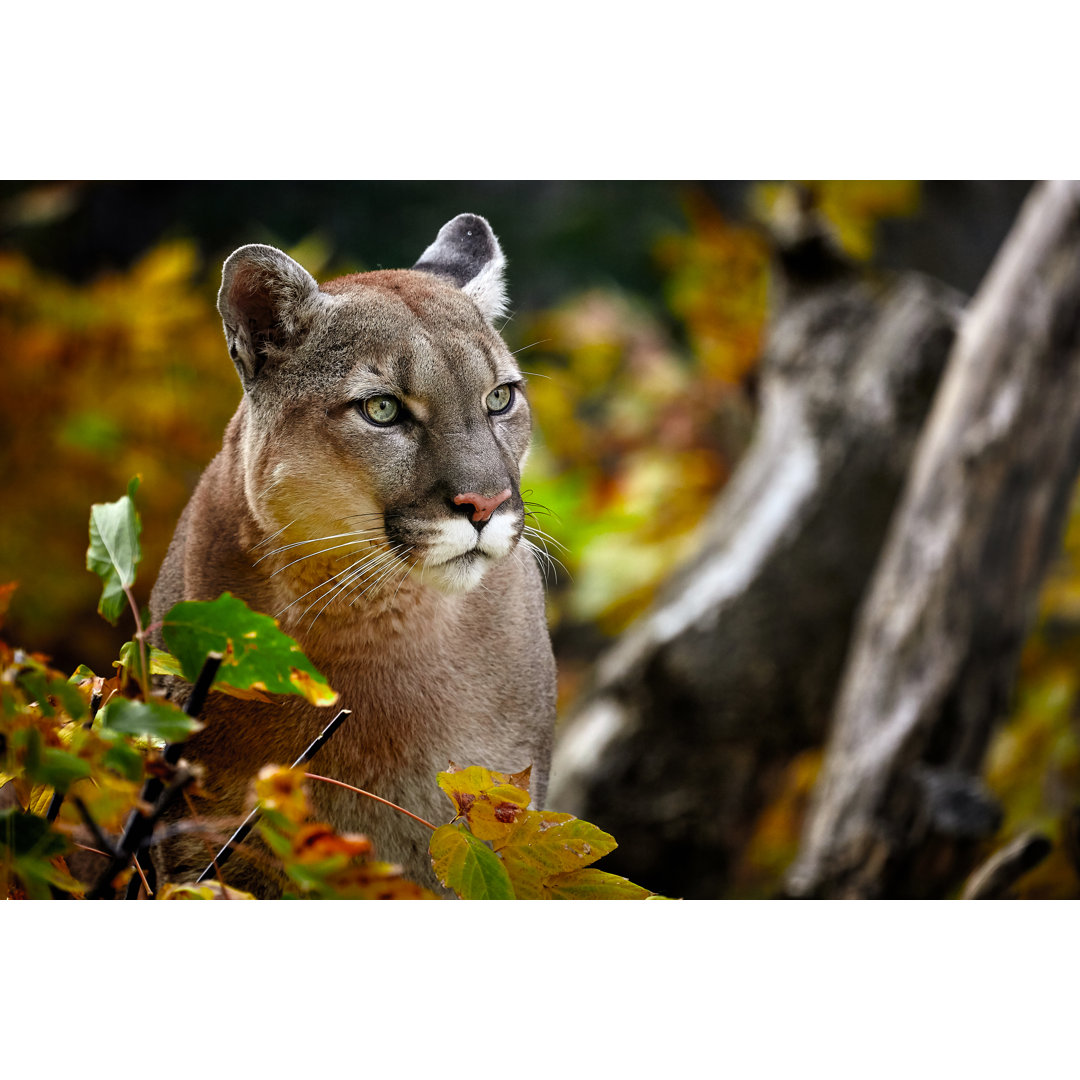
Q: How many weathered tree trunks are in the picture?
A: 2